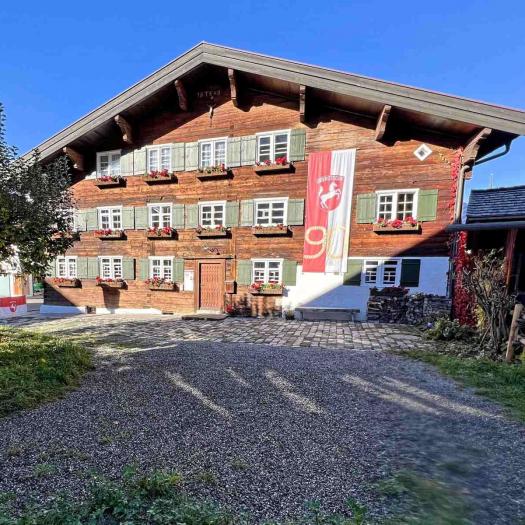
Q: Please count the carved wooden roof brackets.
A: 7